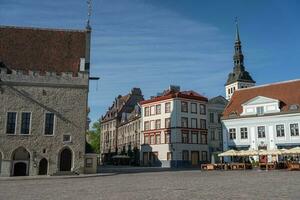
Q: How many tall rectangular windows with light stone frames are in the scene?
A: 3